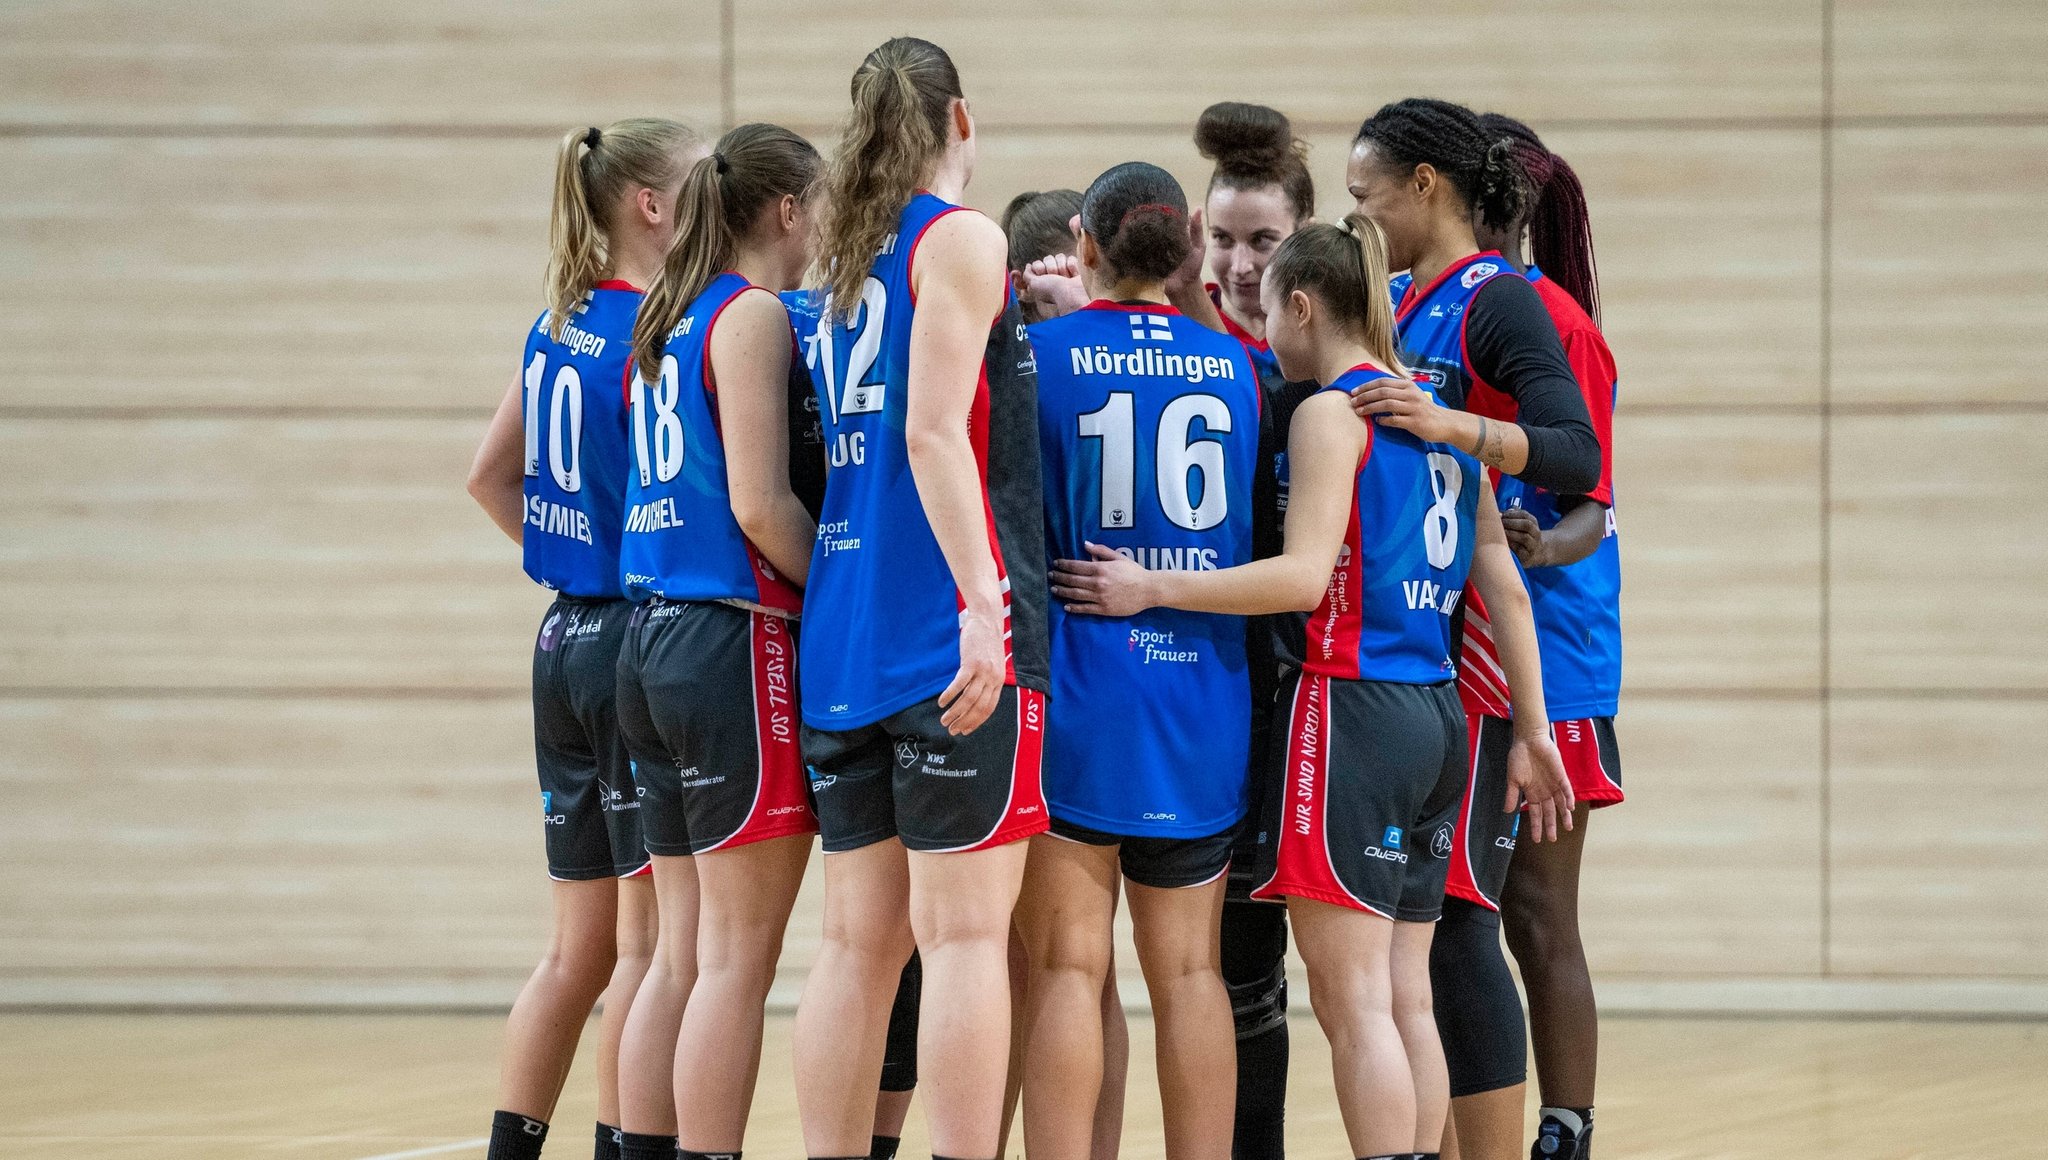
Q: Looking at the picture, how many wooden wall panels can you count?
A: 12